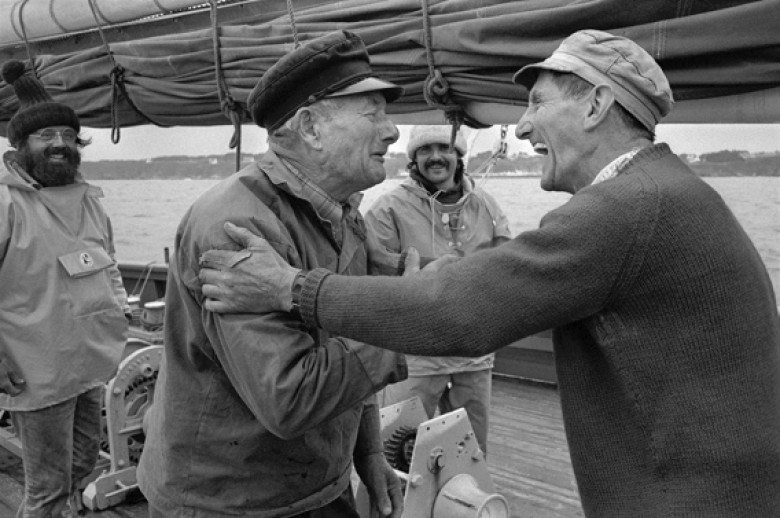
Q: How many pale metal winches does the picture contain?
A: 2